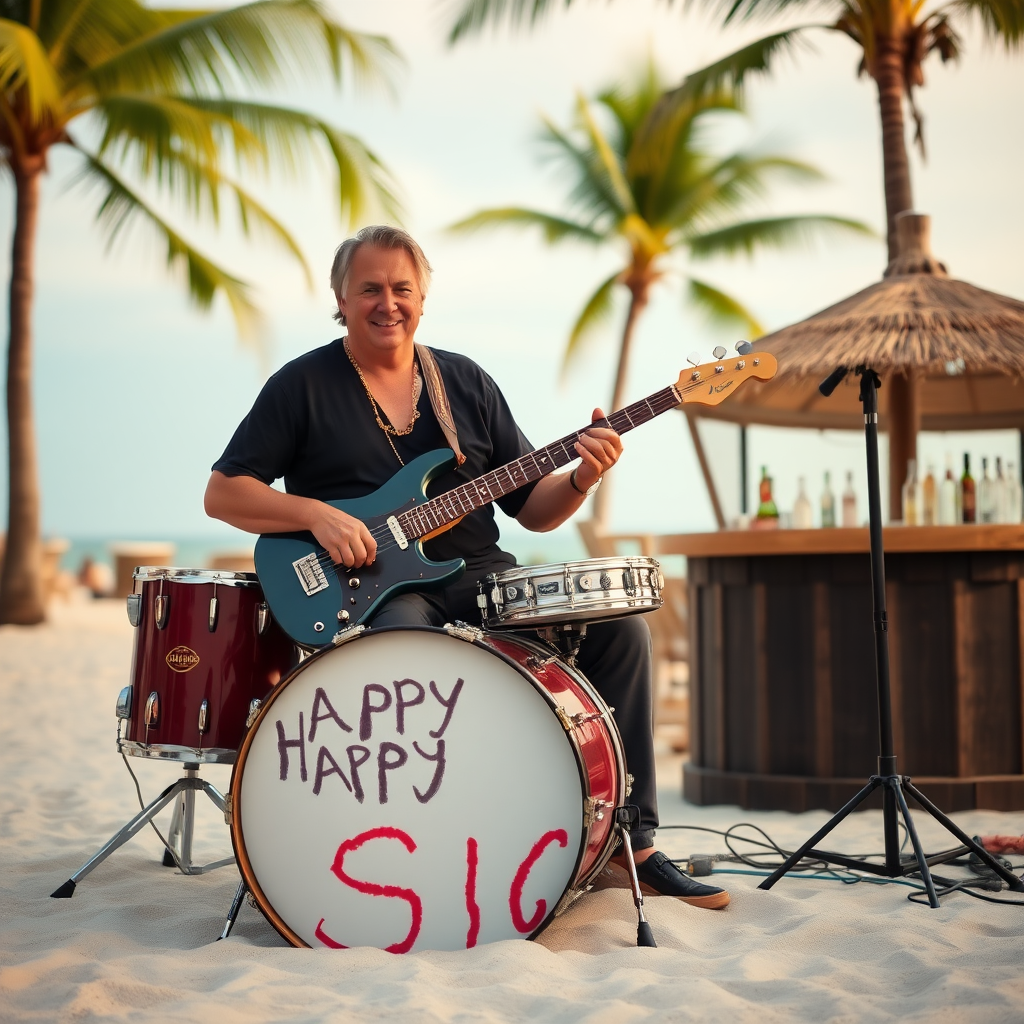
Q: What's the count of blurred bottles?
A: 11